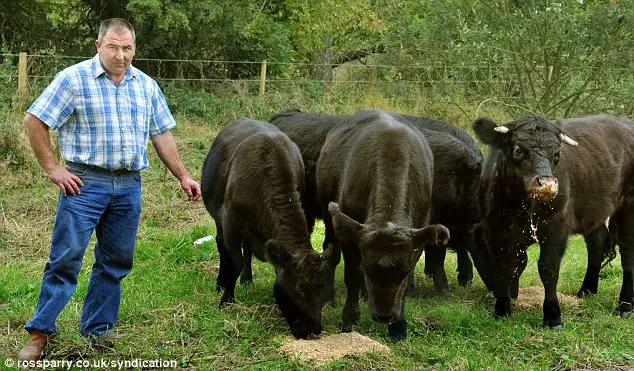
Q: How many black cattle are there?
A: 5